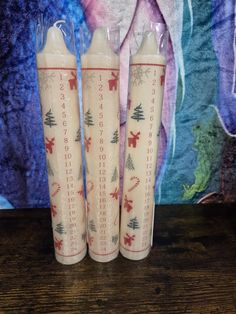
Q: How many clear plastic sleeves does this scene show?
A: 3